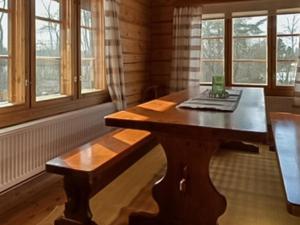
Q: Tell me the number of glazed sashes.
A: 6